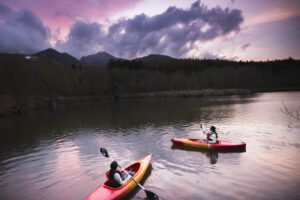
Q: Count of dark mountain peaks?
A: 3